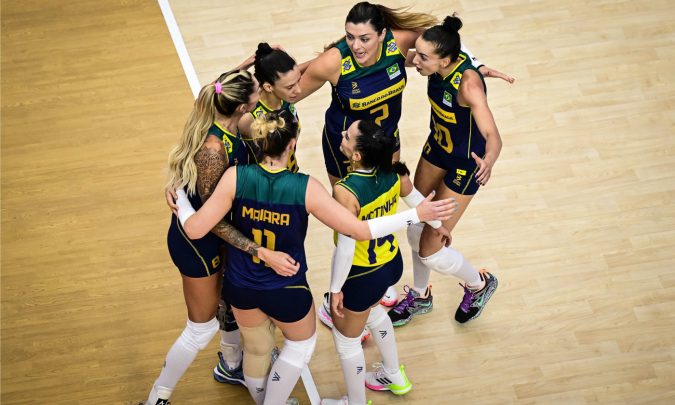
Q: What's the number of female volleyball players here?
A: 6